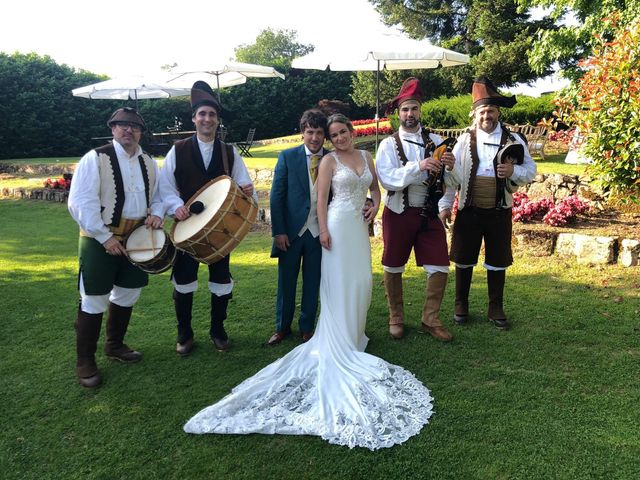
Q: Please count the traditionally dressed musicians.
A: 4